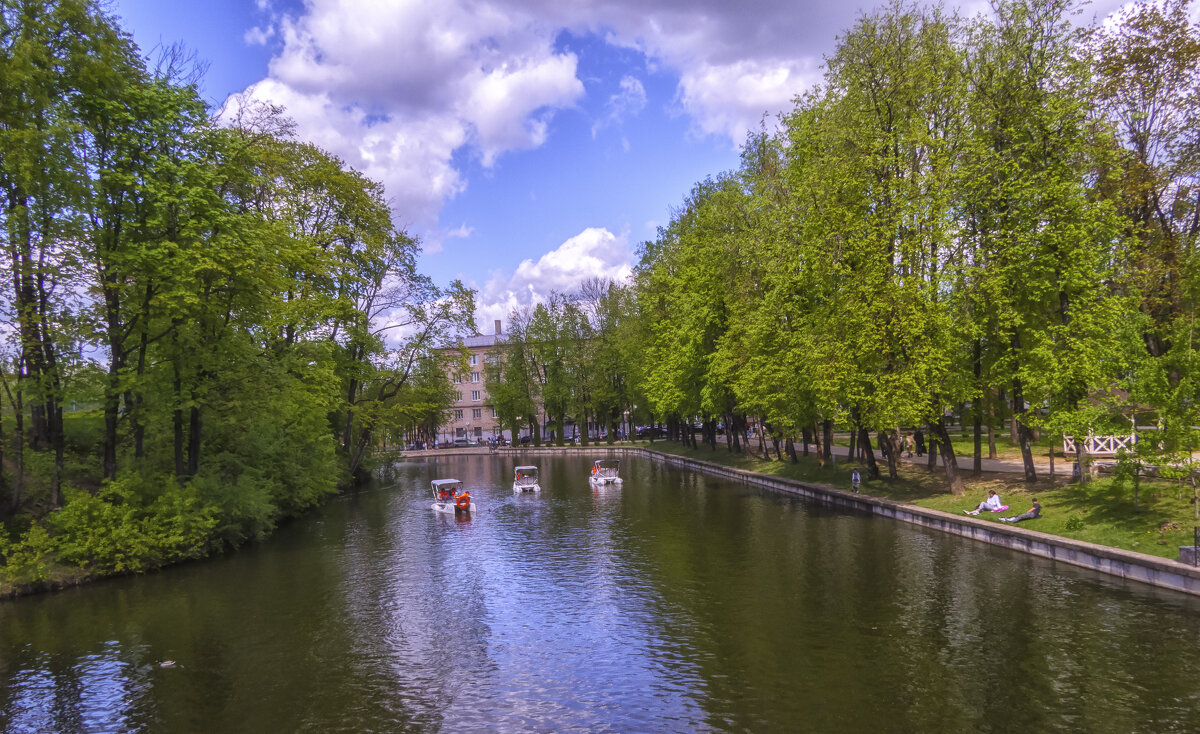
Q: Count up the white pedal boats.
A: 3